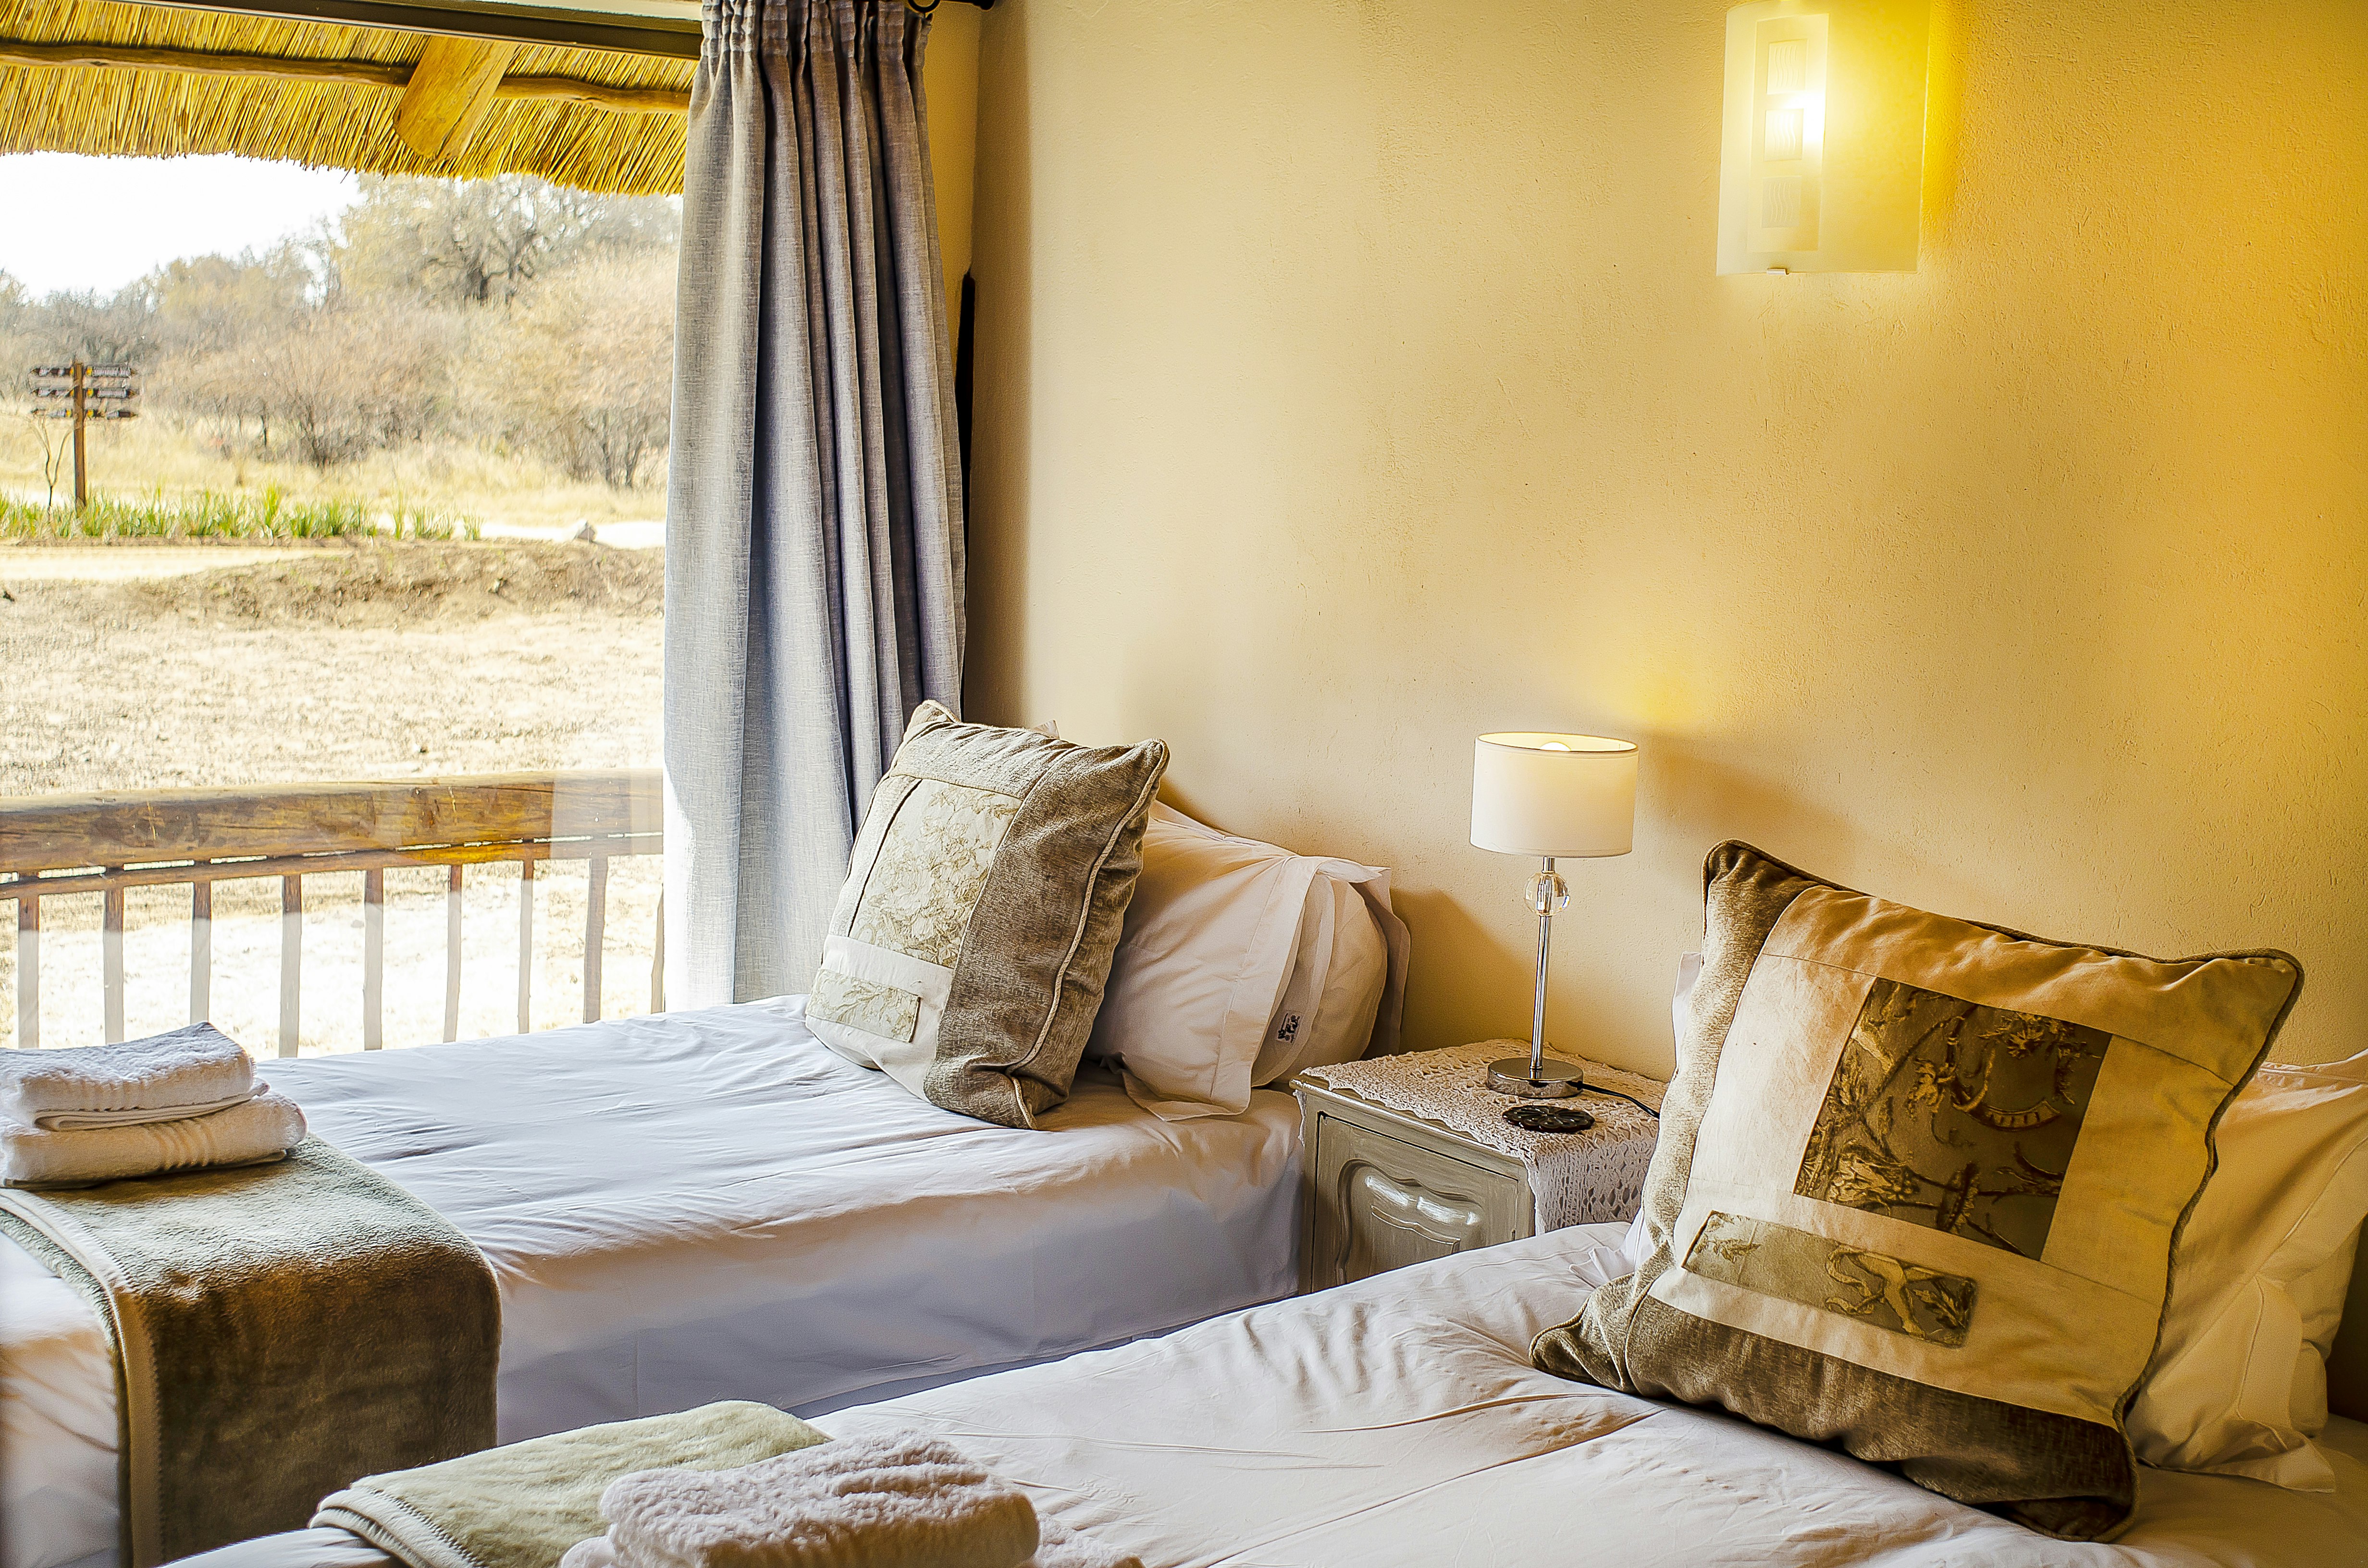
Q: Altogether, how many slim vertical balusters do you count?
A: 9